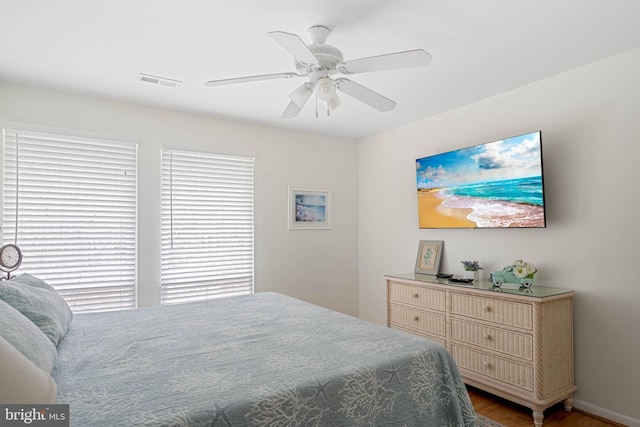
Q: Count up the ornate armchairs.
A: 0